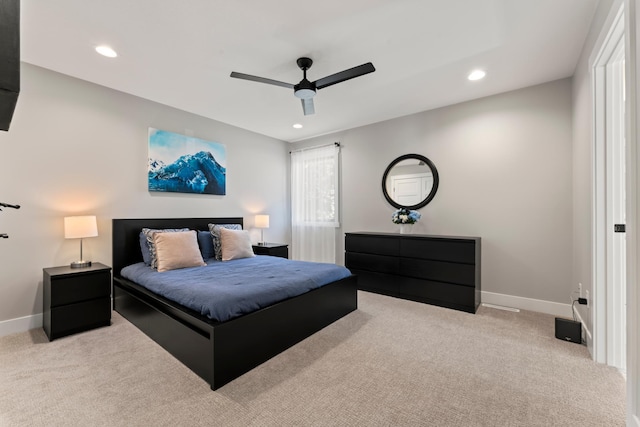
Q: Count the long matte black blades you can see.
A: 3